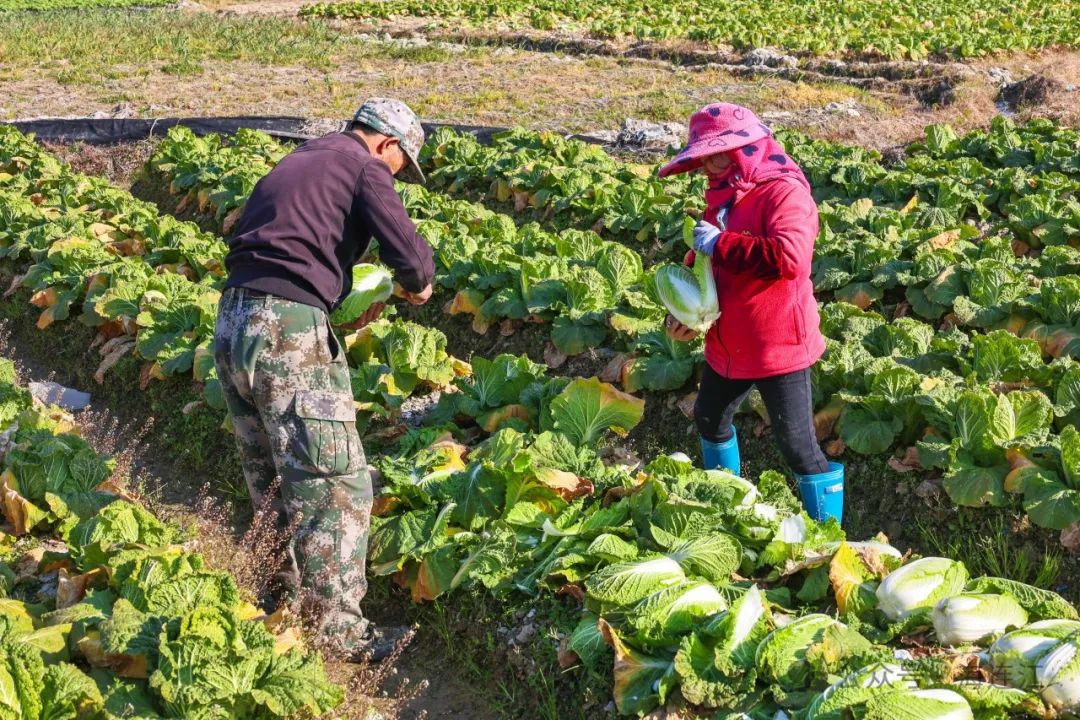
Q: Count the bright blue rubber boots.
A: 2